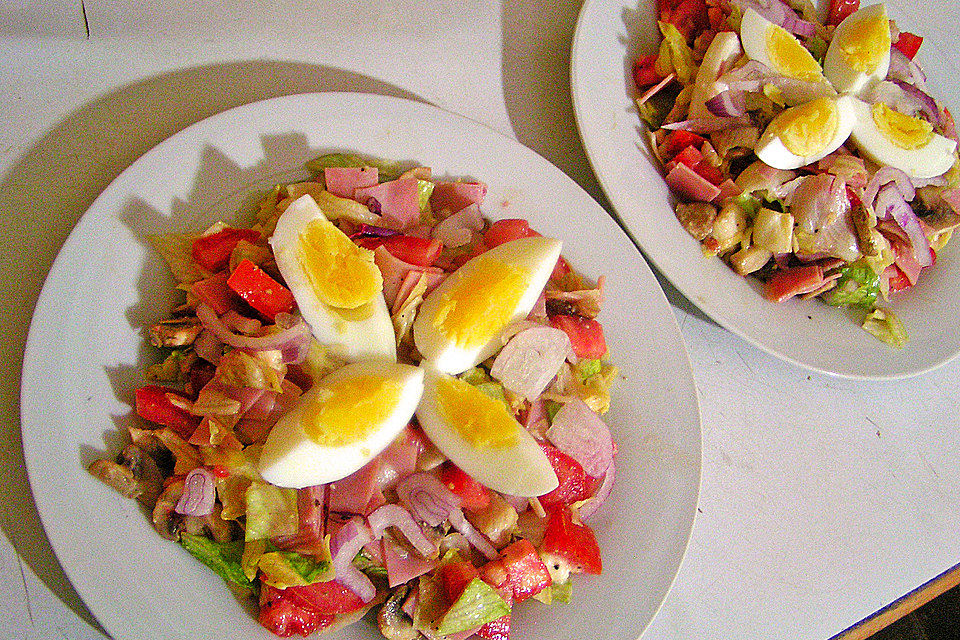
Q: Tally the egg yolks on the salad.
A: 8